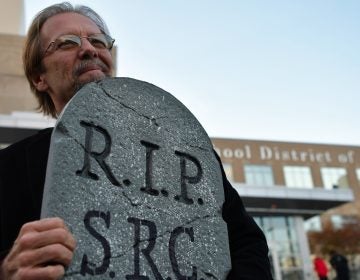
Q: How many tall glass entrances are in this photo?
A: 1